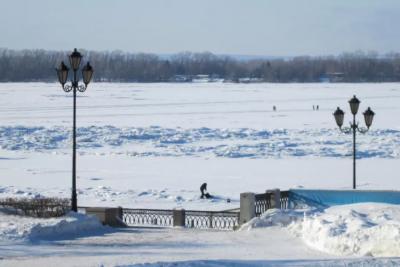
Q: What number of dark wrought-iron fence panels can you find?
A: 4